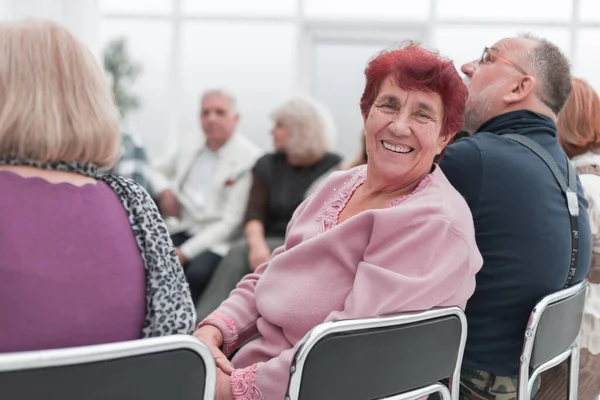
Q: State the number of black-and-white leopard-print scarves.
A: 1